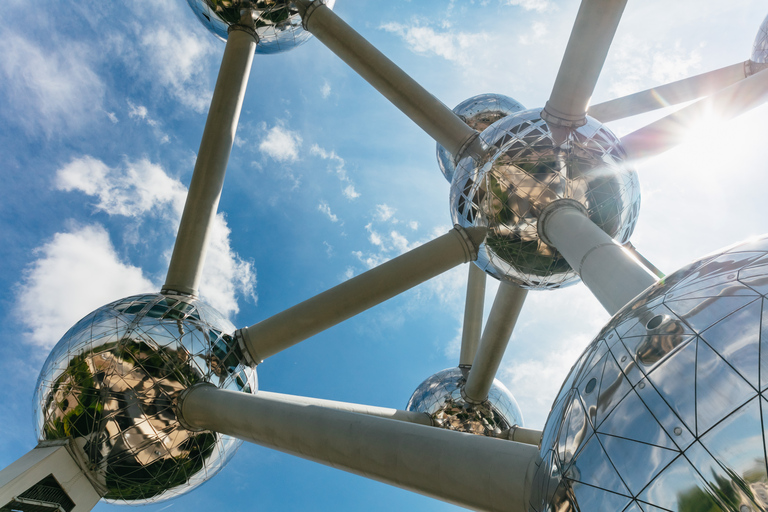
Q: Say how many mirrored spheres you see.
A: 7